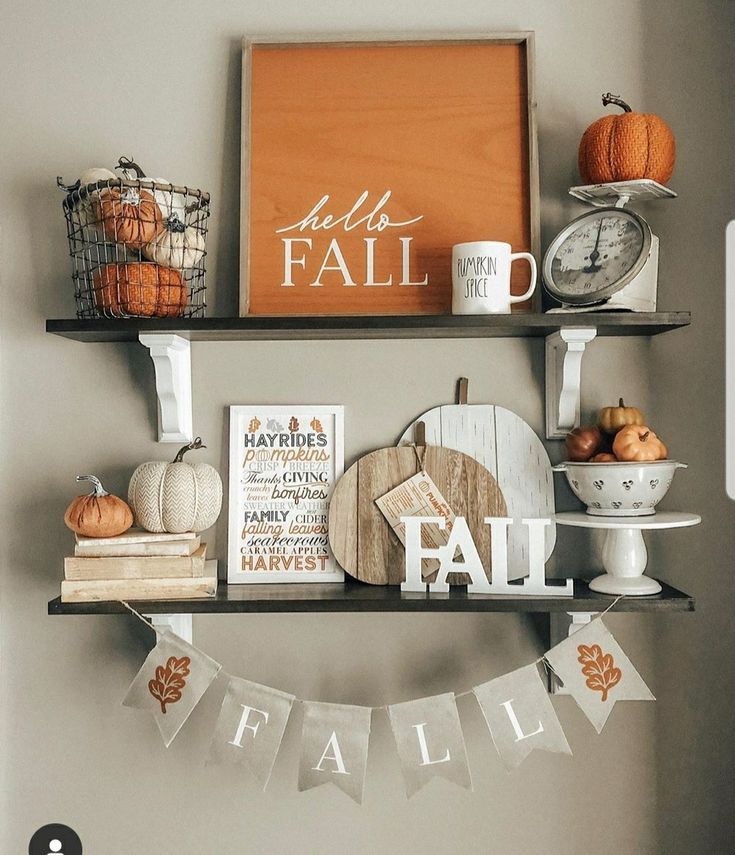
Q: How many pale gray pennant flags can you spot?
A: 6